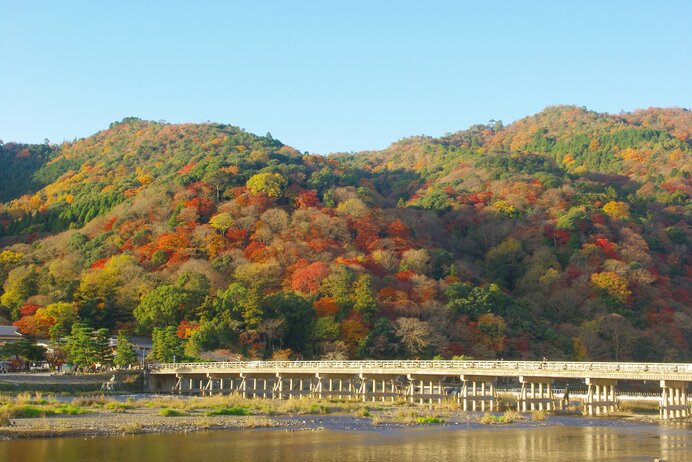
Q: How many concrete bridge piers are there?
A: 11